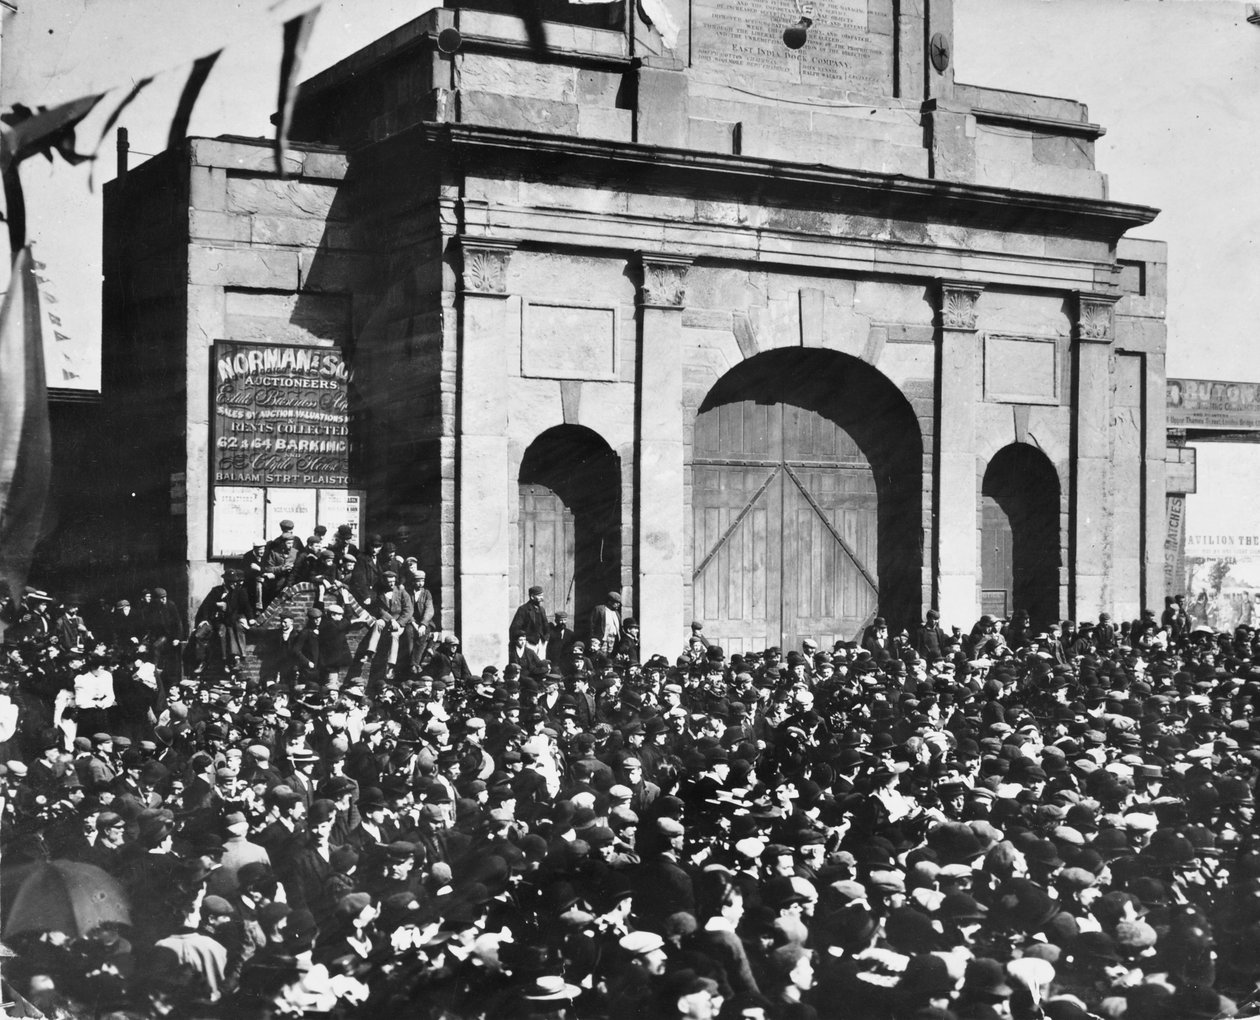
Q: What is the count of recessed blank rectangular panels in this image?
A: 2